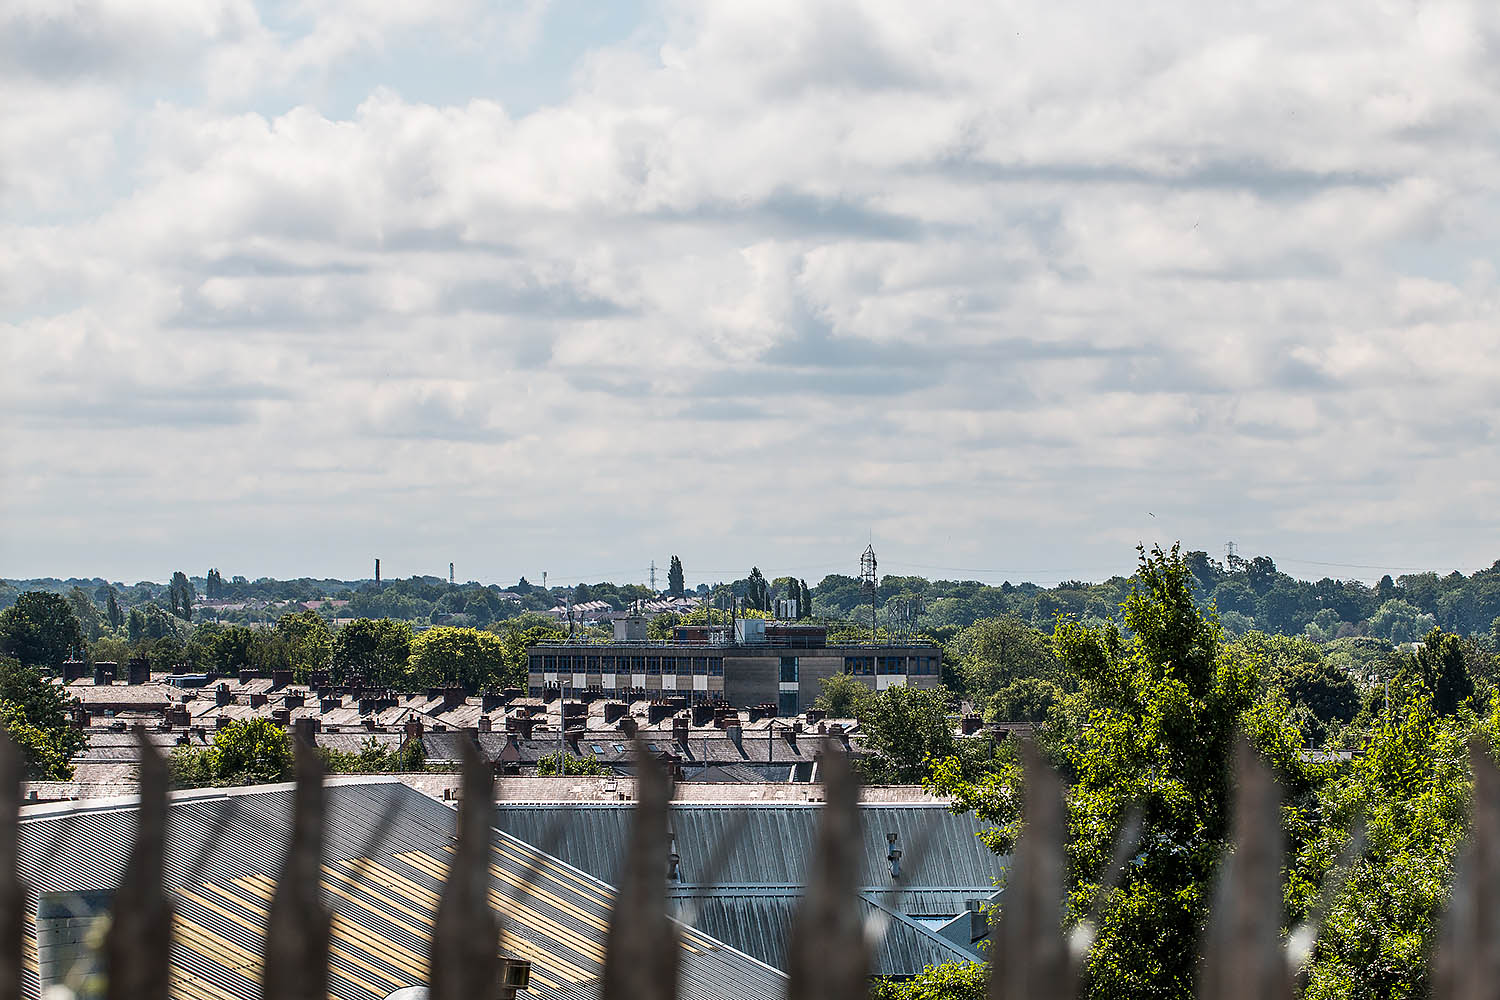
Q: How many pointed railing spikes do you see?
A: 9